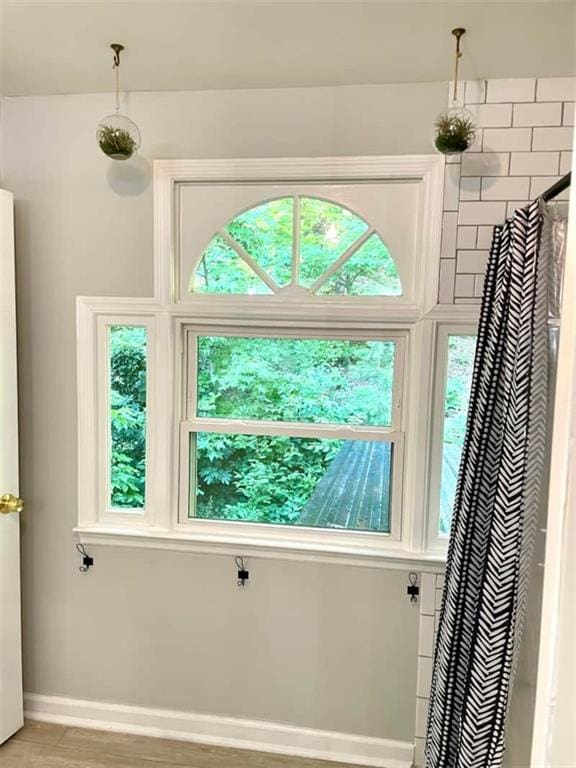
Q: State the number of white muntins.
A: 3